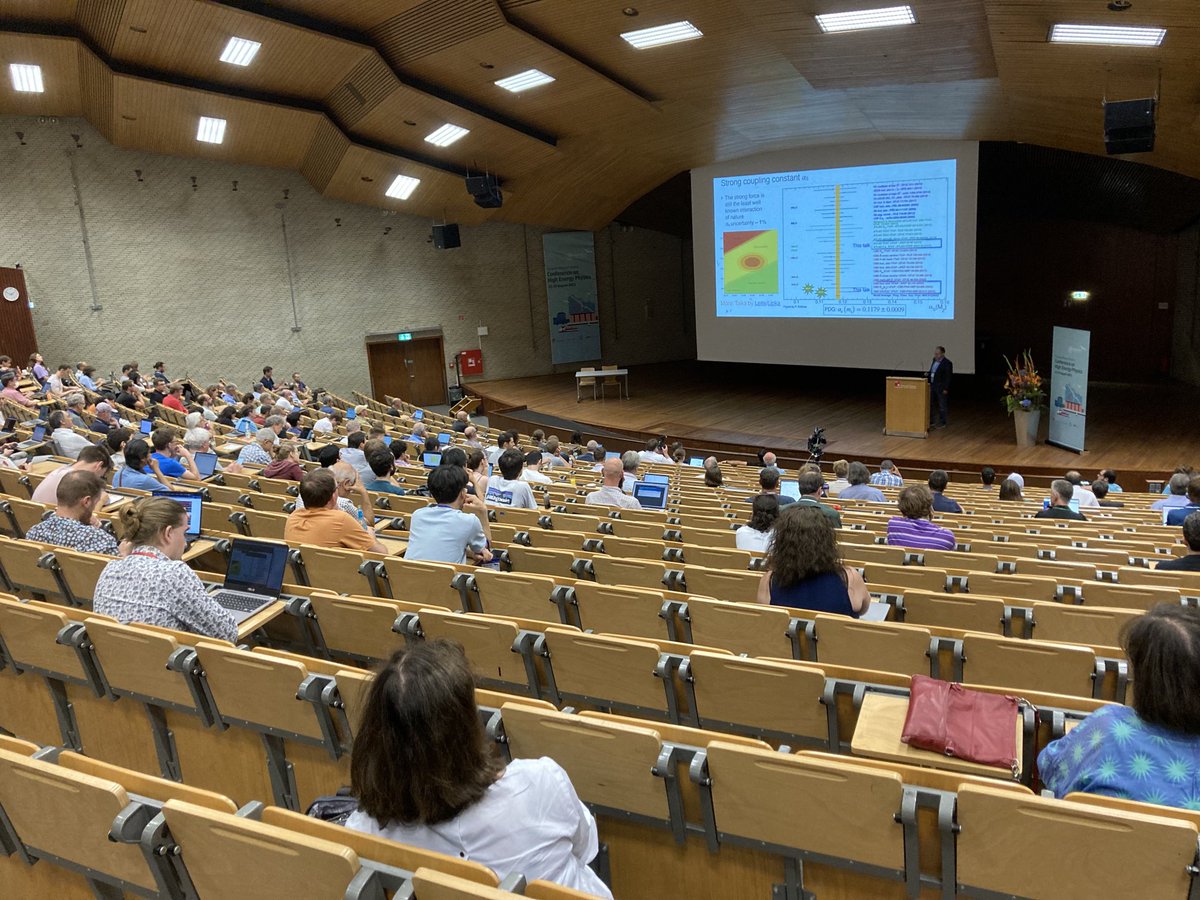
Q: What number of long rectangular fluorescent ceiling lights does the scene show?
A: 9